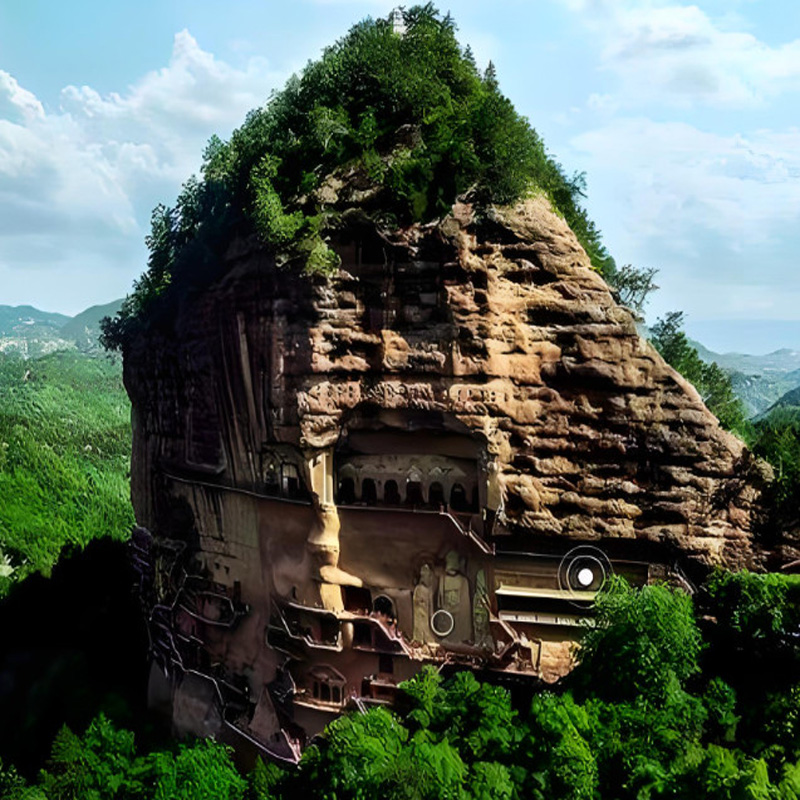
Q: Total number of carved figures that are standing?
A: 3